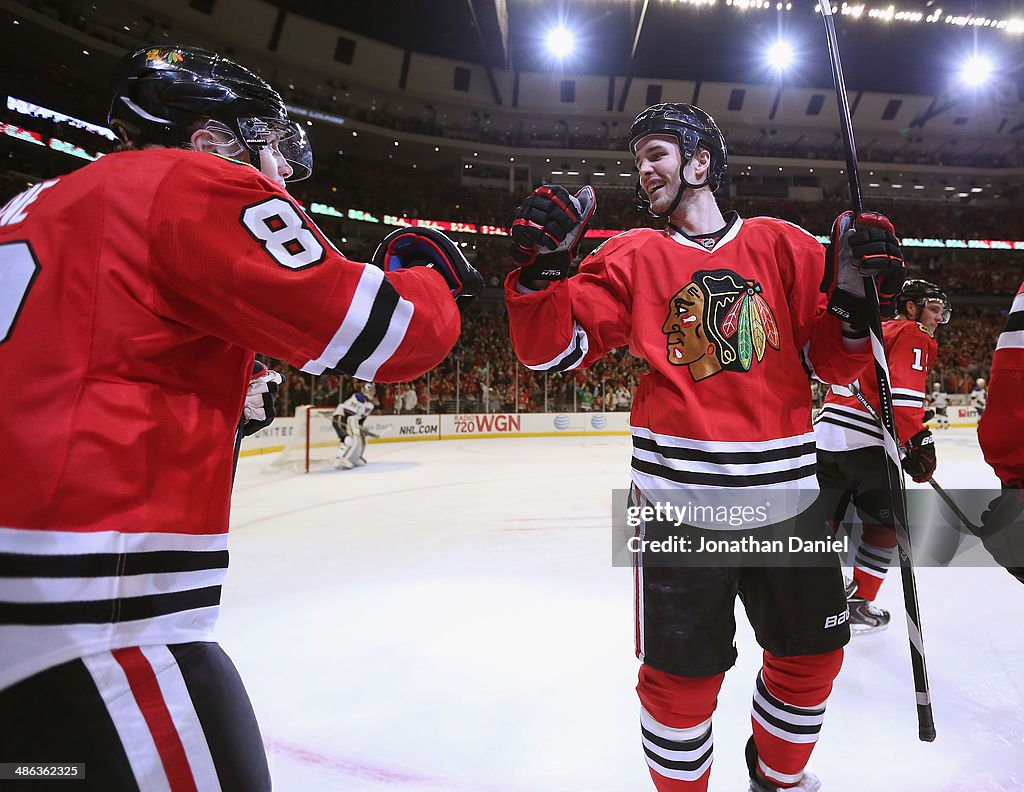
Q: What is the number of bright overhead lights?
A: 3